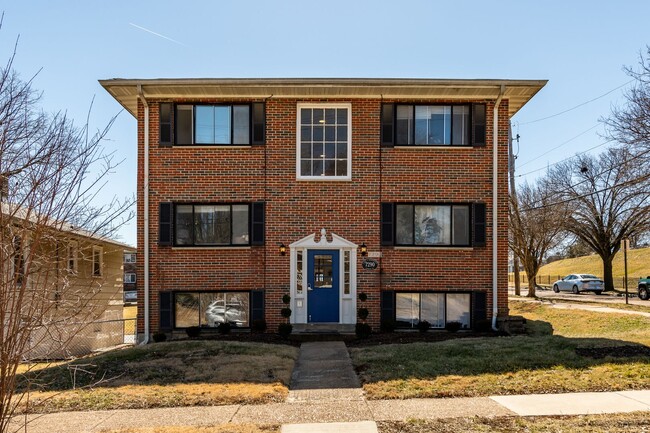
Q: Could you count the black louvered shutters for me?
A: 12